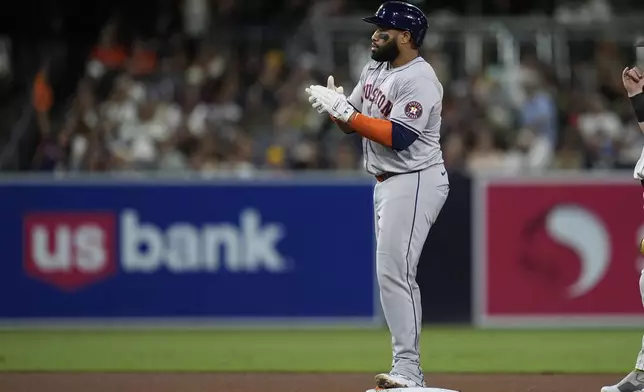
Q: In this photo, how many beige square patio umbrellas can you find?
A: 0